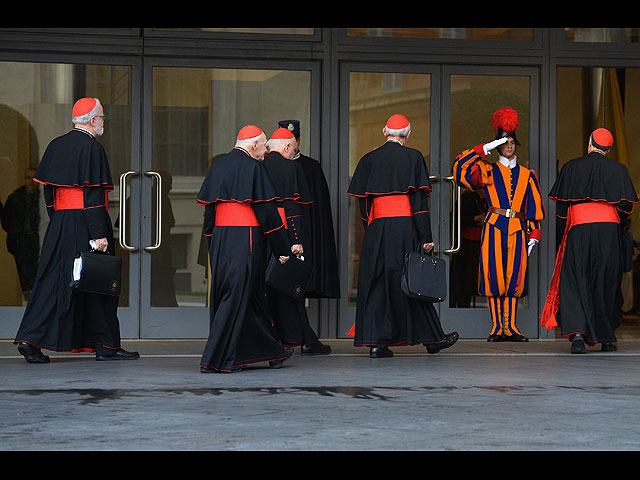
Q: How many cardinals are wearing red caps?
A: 5